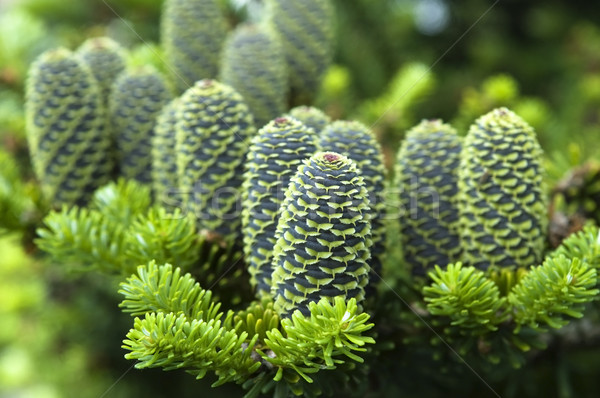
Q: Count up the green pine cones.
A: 14